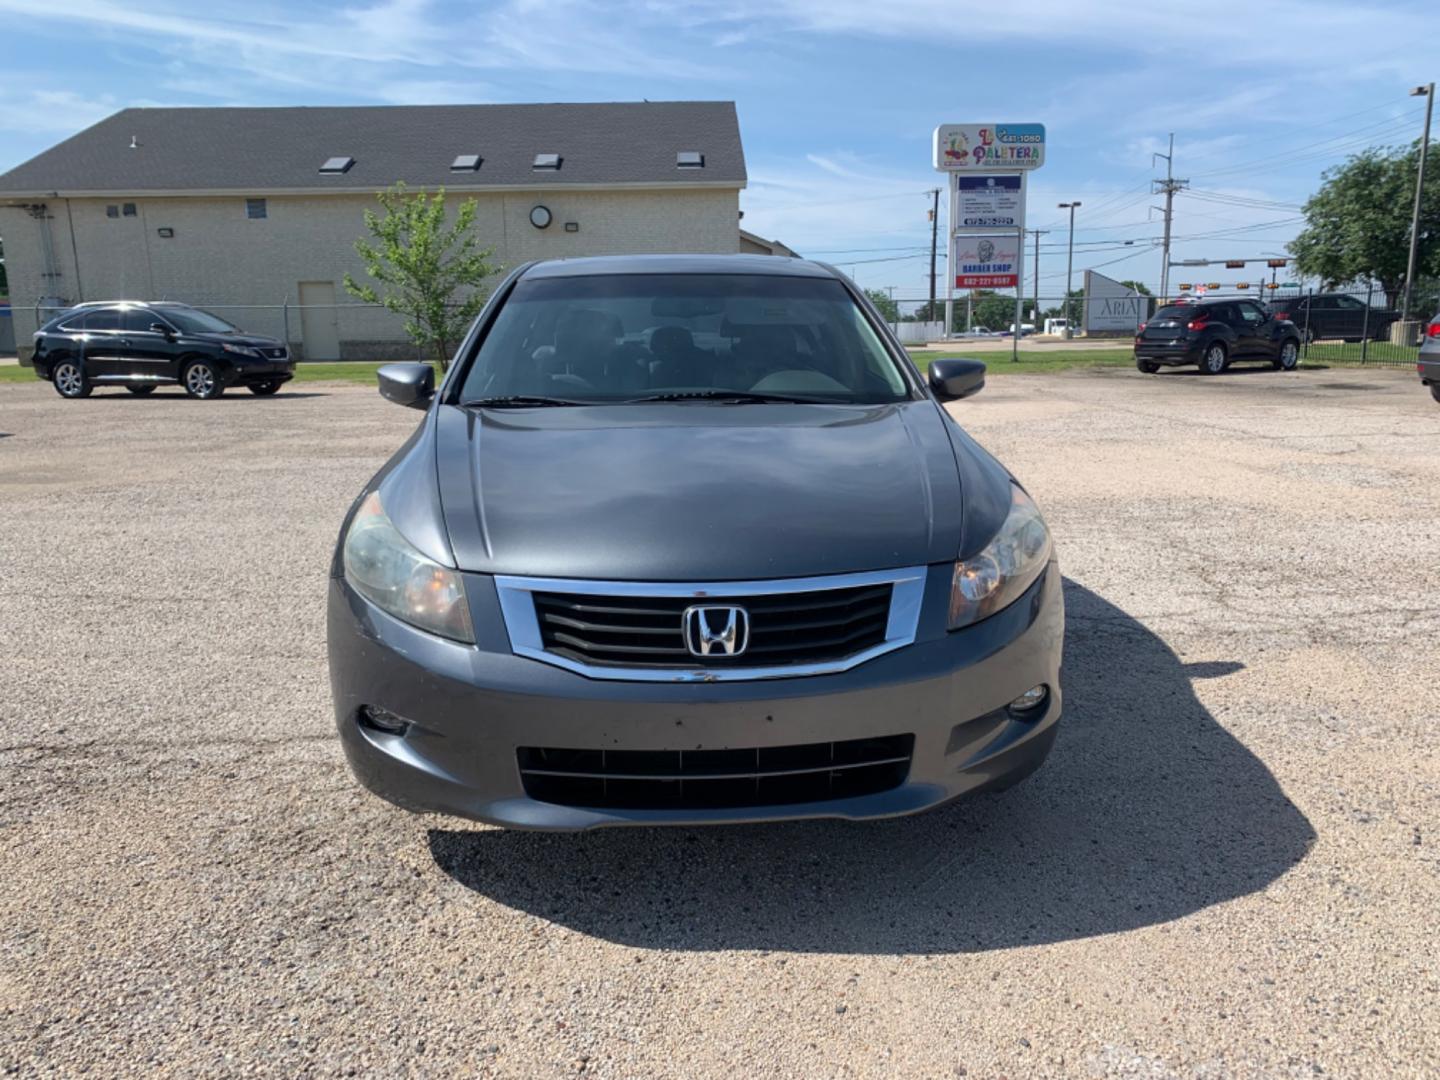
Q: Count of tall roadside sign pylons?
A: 1